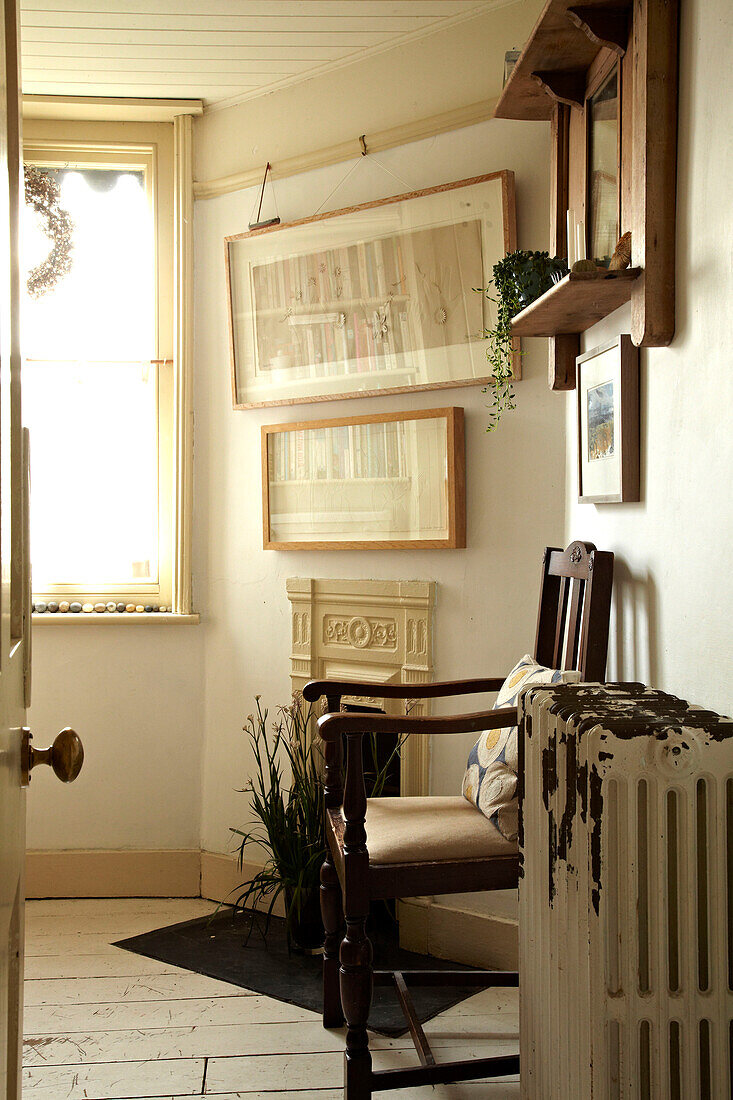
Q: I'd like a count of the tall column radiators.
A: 1